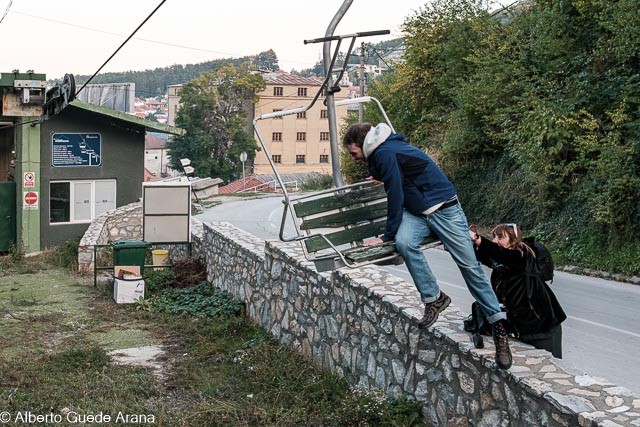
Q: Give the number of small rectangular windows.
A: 12